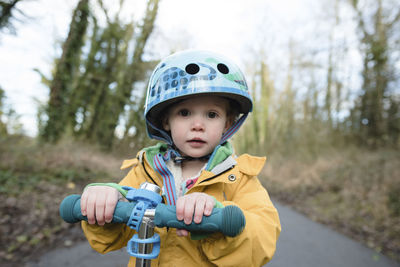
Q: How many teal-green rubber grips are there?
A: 2